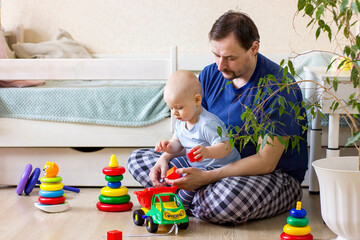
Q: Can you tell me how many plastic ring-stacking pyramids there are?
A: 3